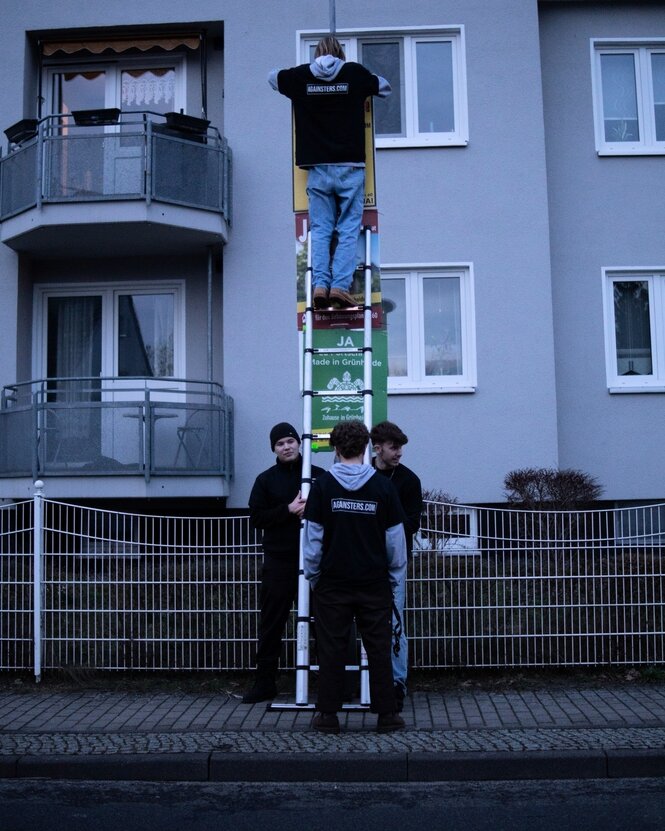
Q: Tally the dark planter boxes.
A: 3